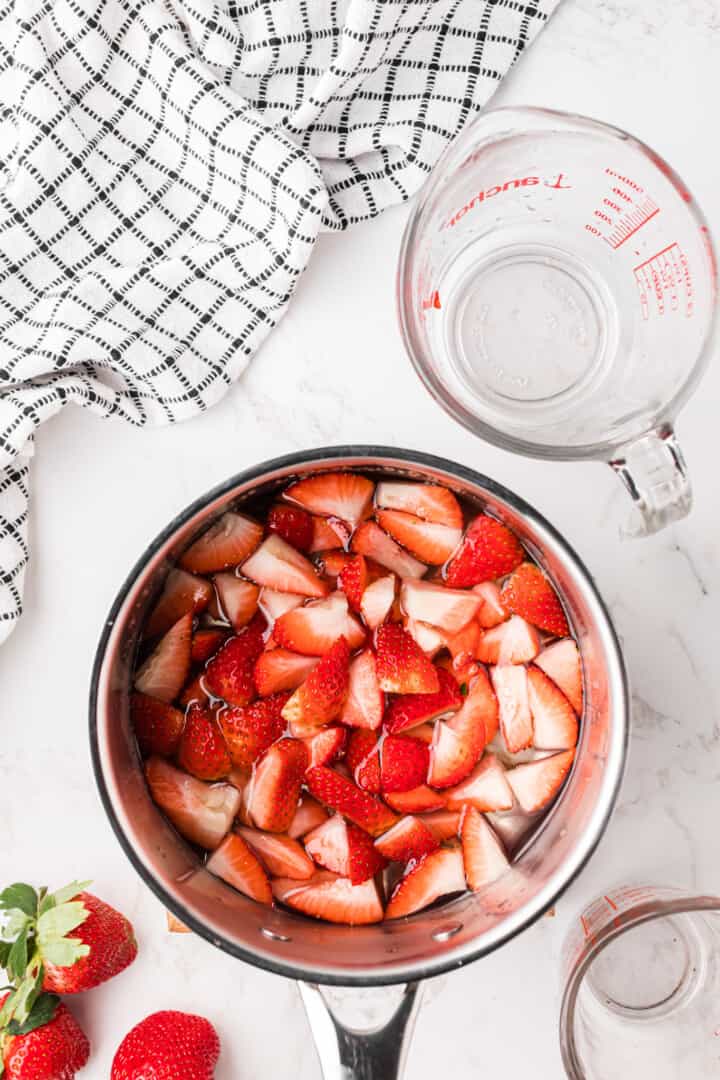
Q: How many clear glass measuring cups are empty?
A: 2